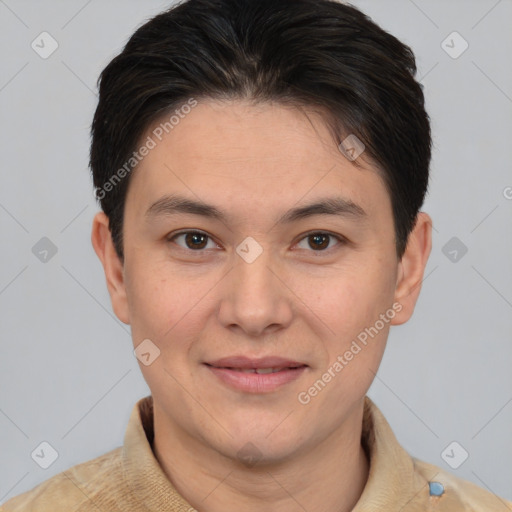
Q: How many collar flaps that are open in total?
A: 2